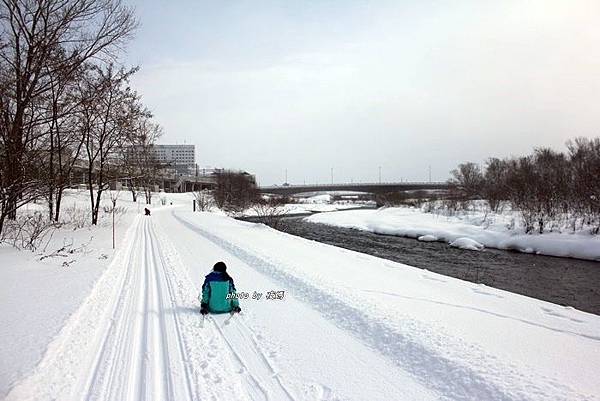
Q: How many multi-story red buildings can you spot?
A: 0